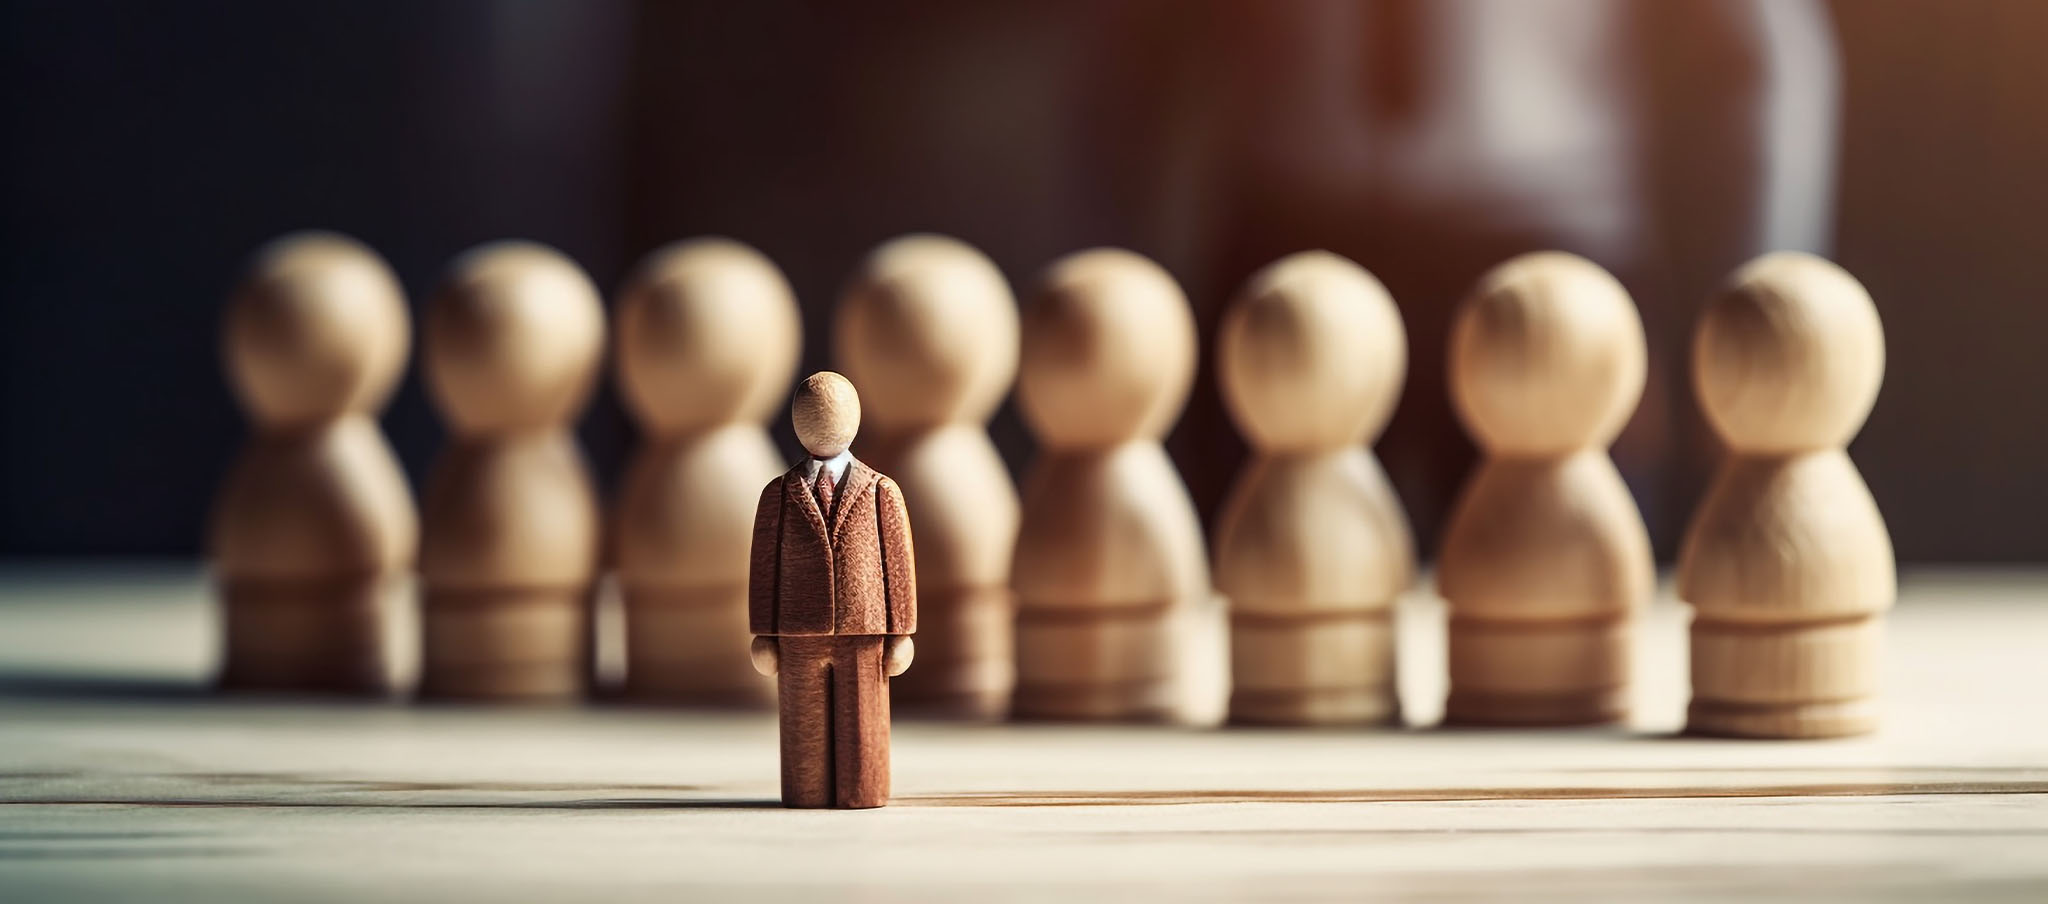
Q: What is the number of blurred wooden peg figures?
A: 8